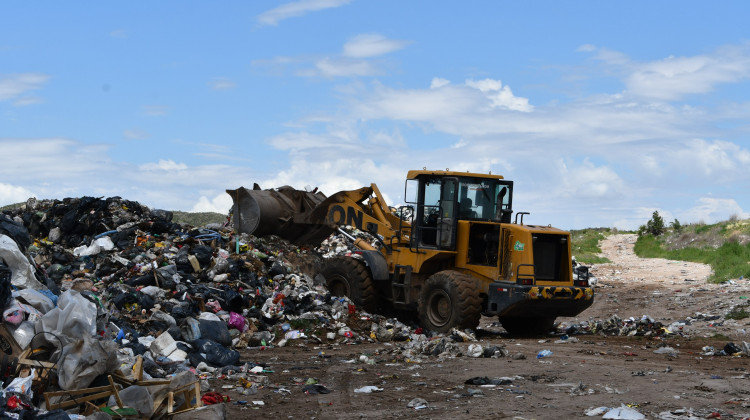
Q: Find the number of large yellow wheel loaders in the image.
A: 1